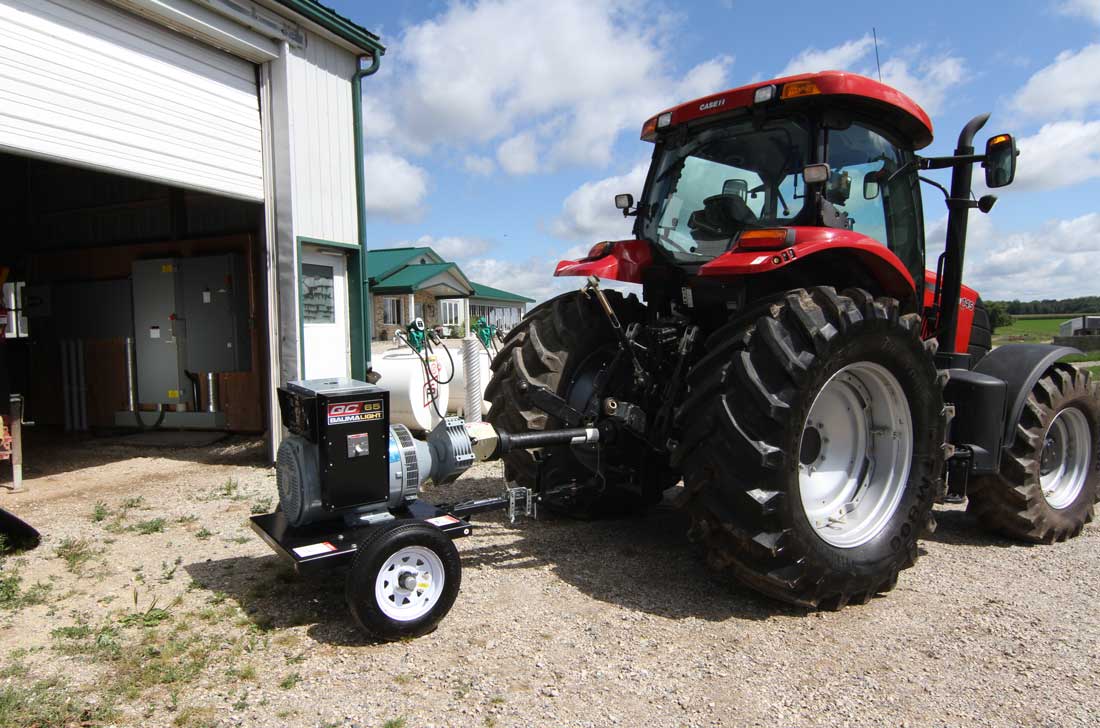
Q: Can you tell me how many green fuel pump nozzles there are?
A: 2